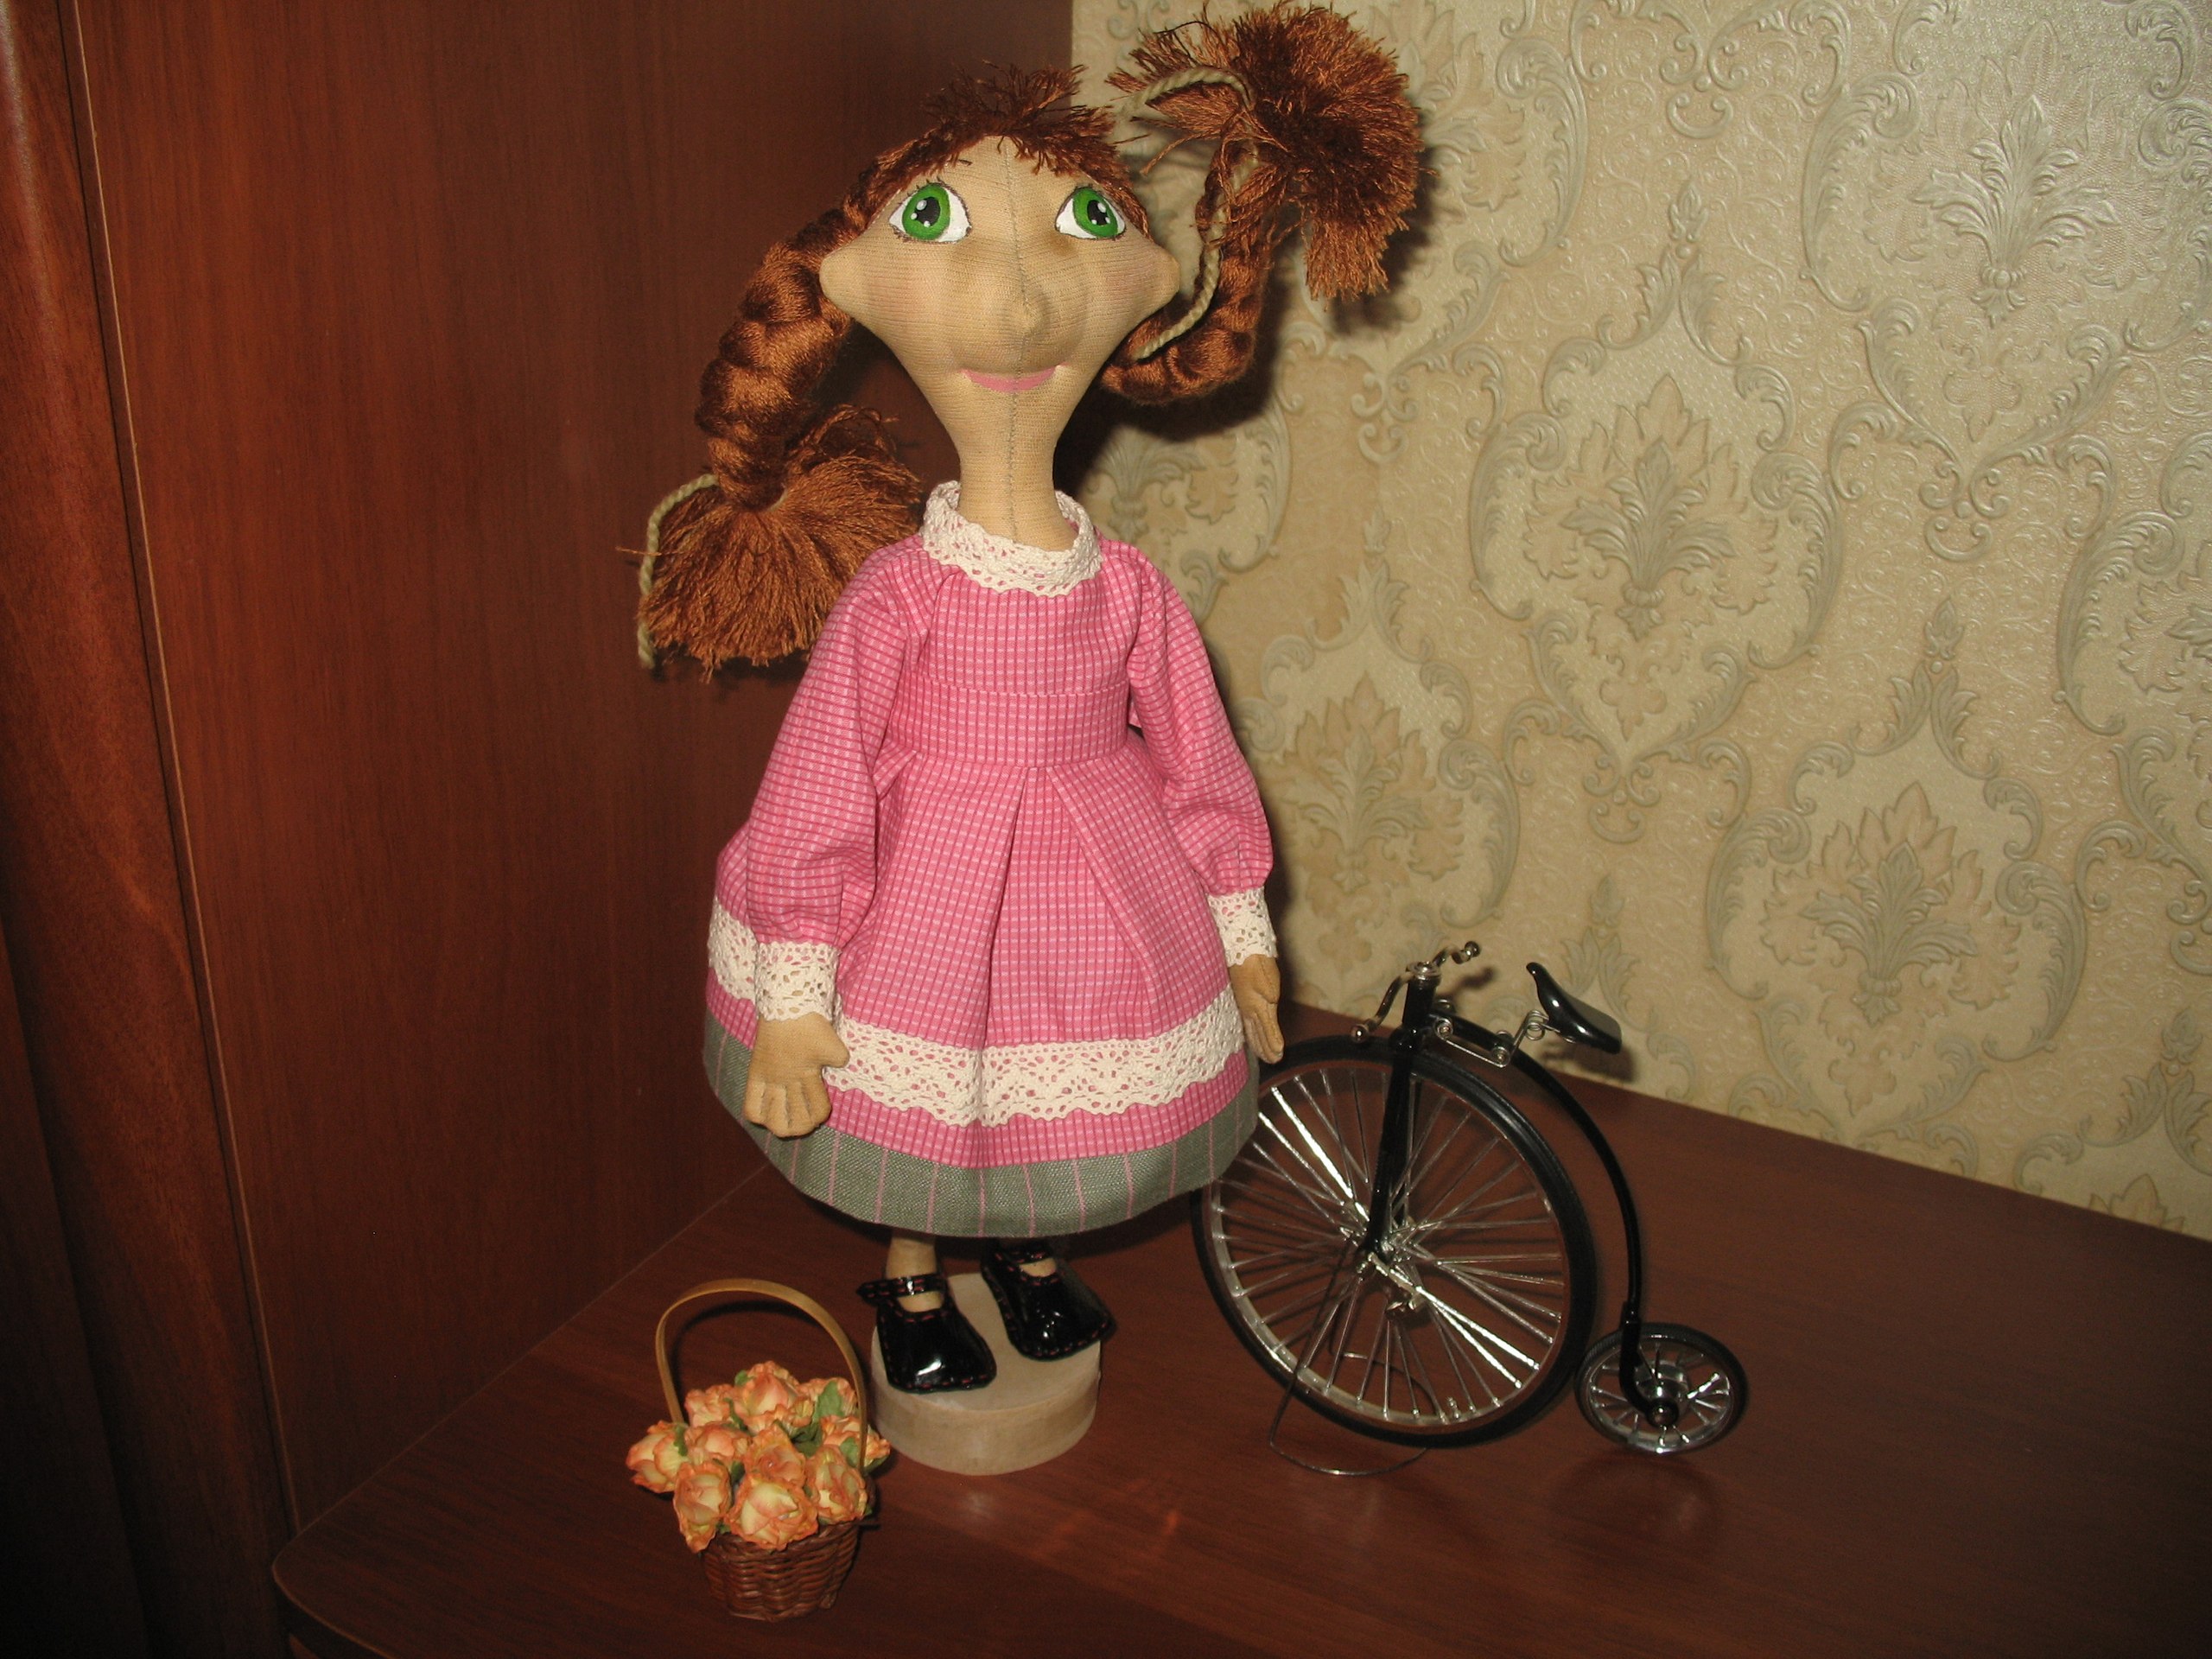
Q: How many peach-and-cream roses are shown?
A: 10